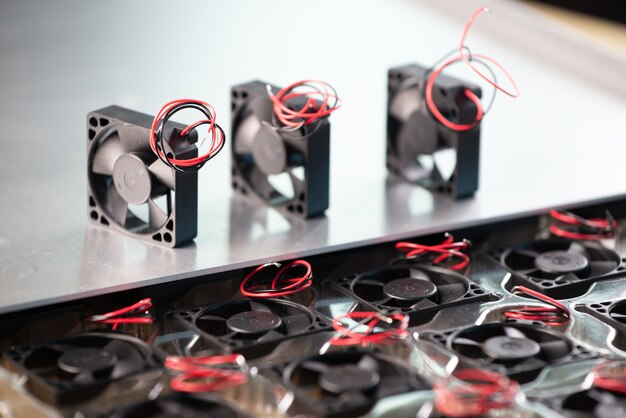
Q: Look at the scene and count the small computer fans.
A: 12